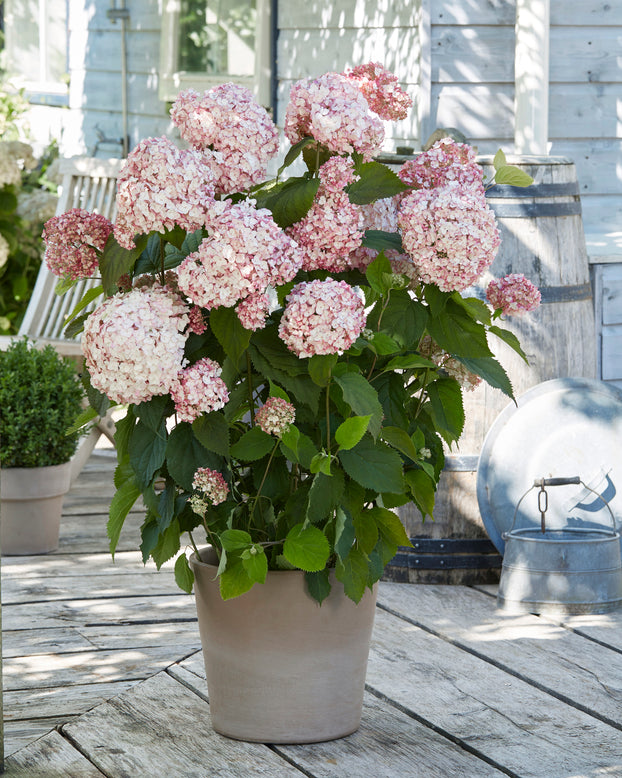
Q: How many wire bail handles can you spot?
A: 1